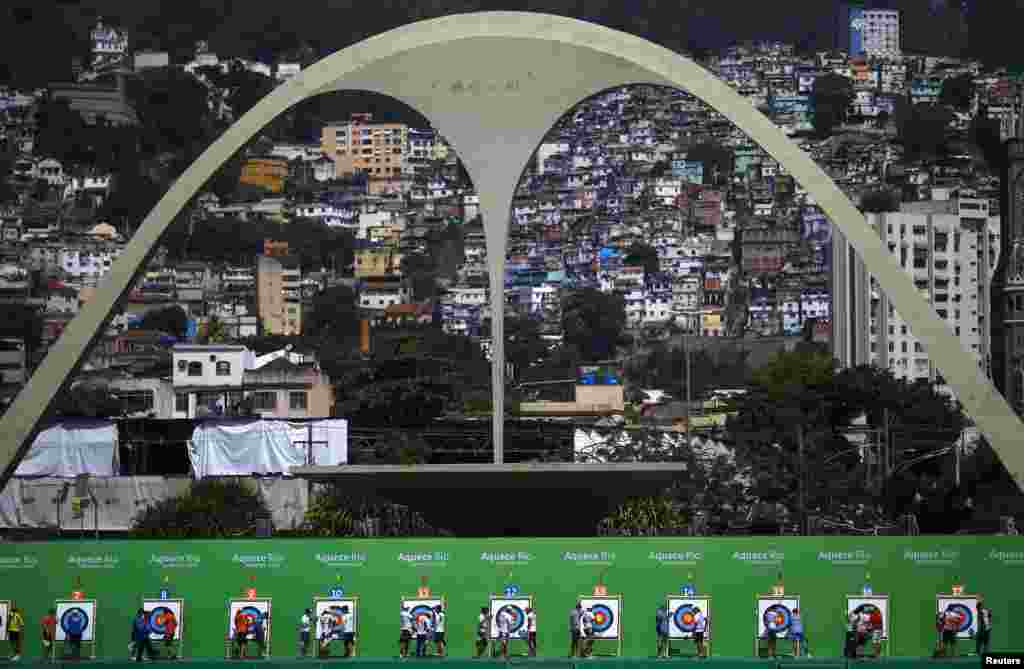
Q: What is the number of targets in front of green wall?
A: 12